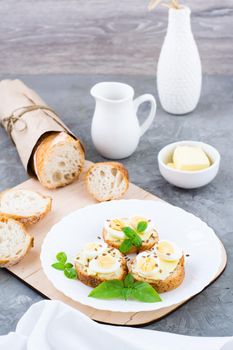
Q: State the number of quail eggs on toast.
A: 6